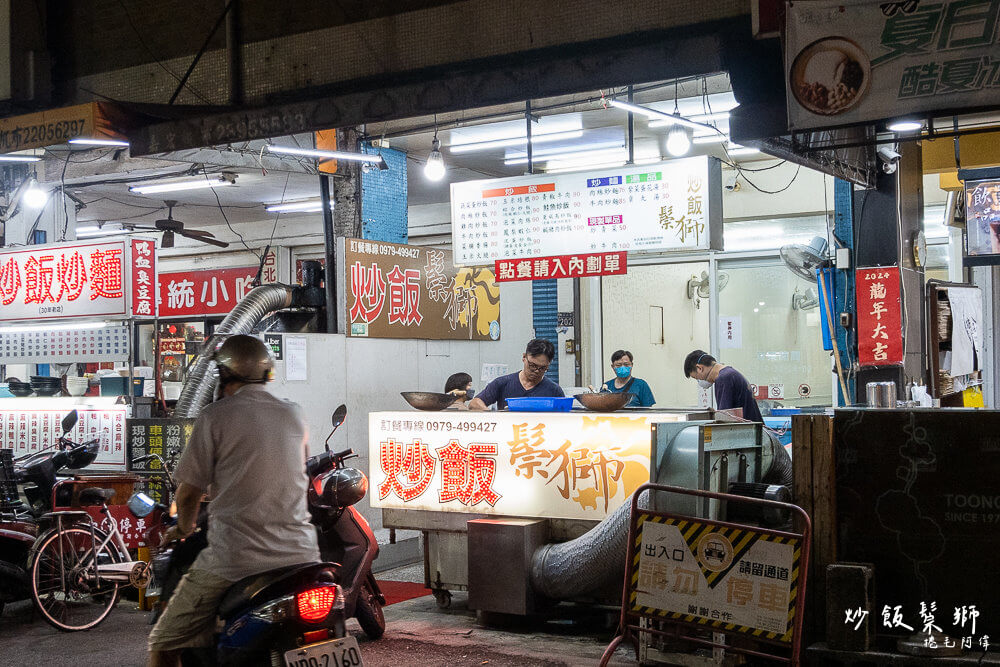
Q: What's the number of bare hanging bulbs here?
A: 3